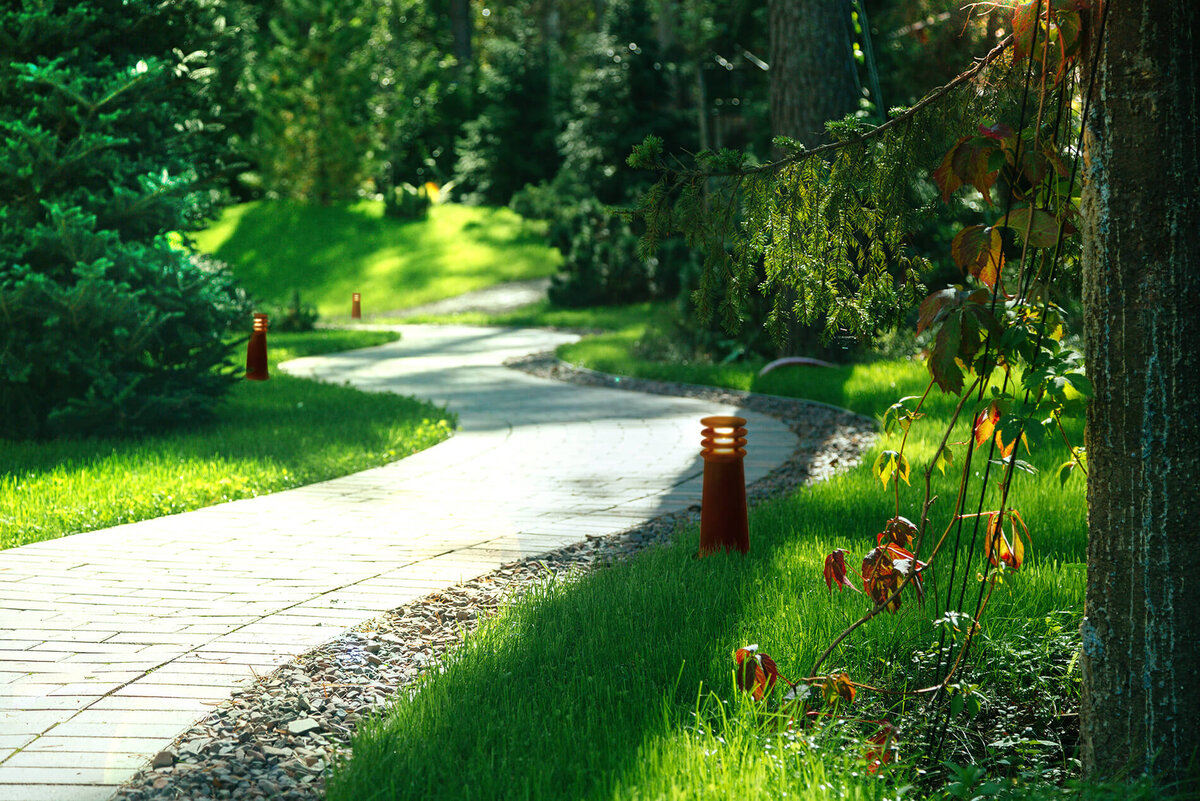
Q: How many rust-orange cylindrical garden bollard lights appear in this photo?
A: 3